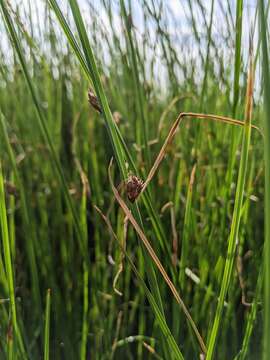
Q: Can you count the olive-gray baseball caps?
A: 0